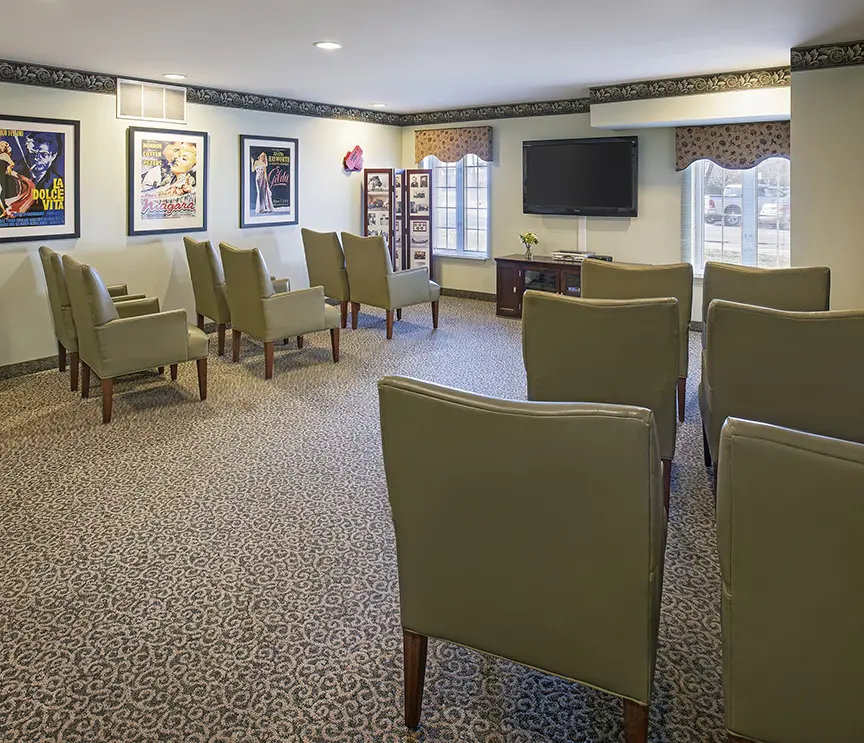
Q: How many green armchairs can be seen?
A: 12